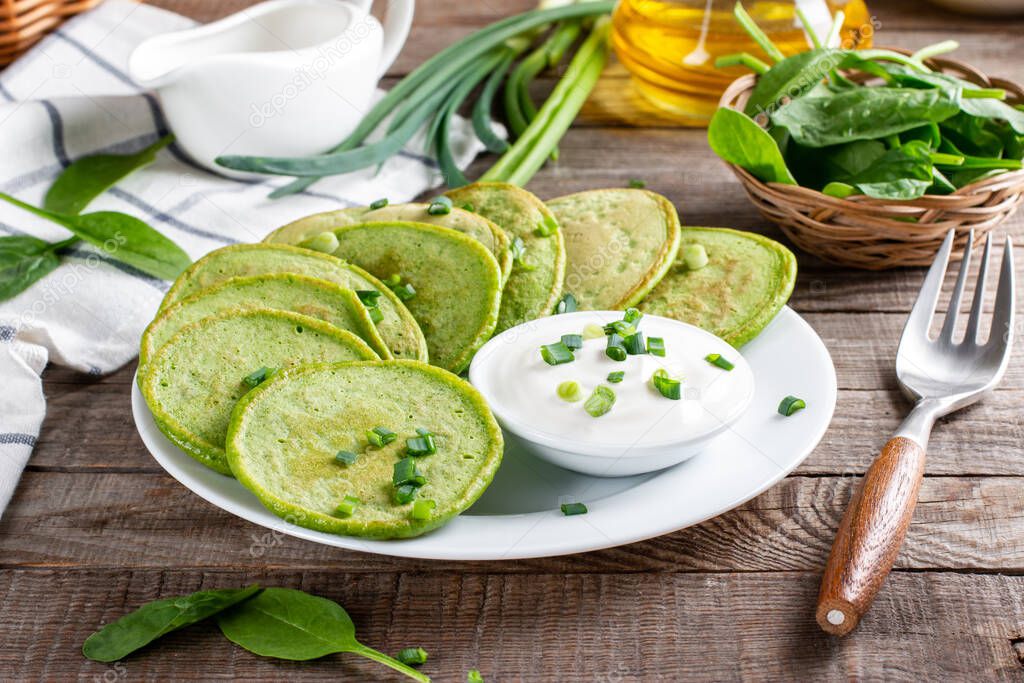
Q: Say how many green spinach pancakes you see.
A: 9